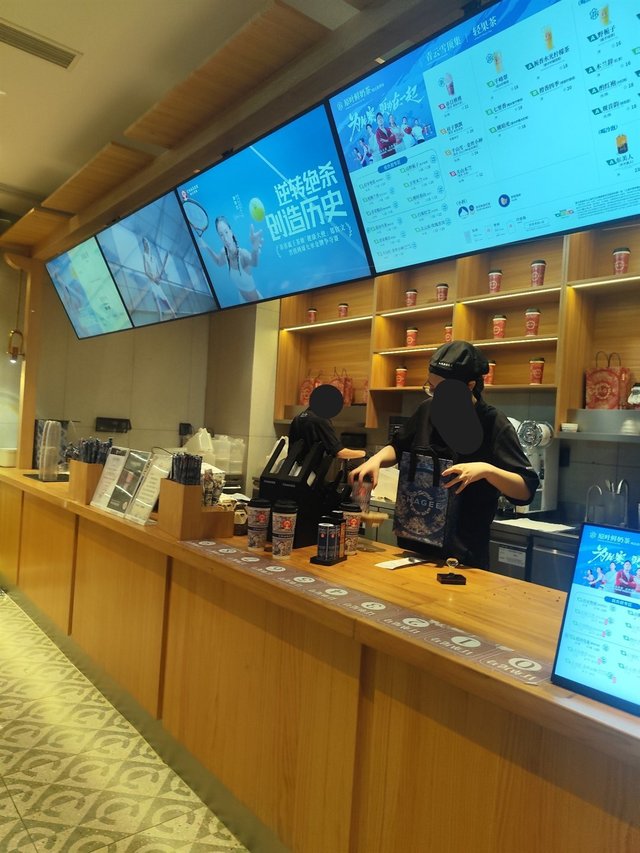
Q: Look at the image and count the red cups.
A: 14